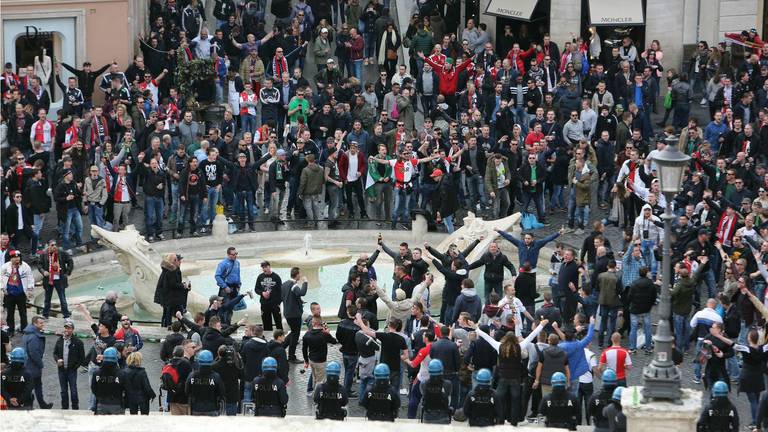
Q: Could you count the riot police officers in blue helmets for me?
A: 12